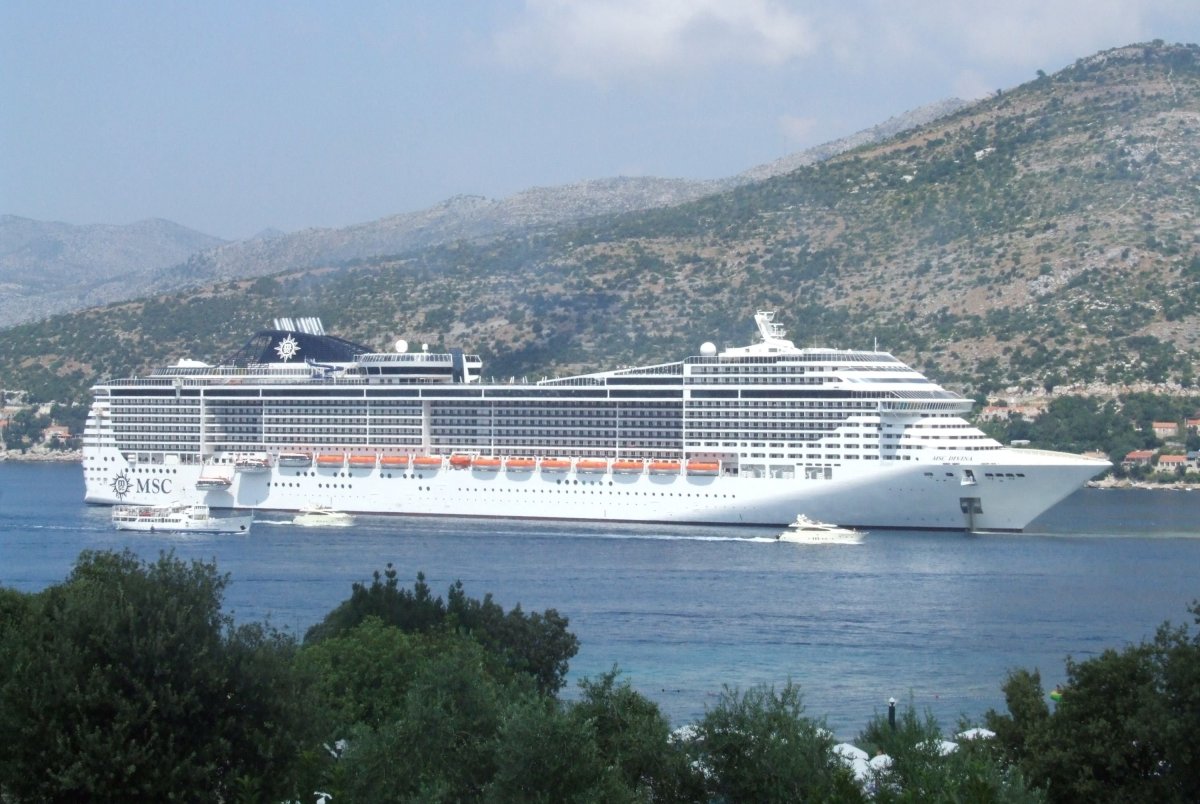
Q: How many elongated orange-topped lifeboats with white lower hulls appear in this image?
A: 11